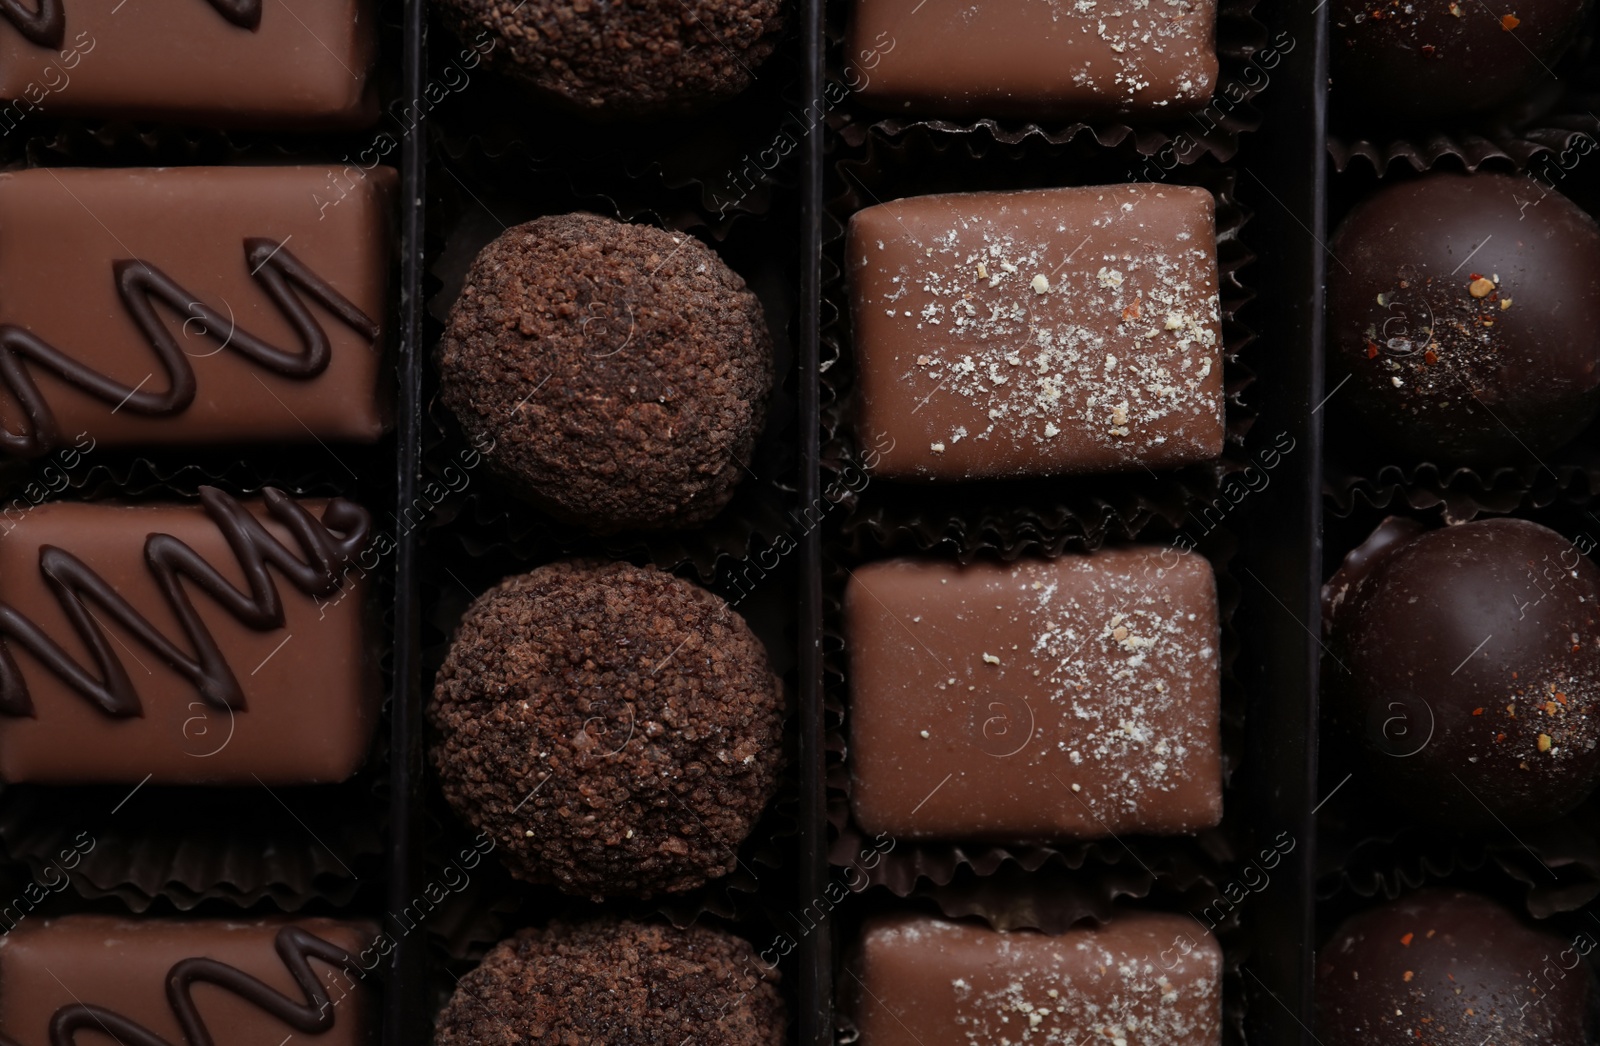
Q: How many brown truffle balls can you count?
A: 4